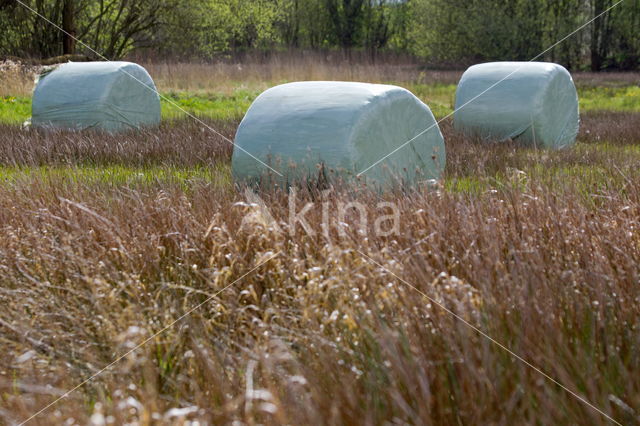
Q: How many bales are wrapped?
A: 3